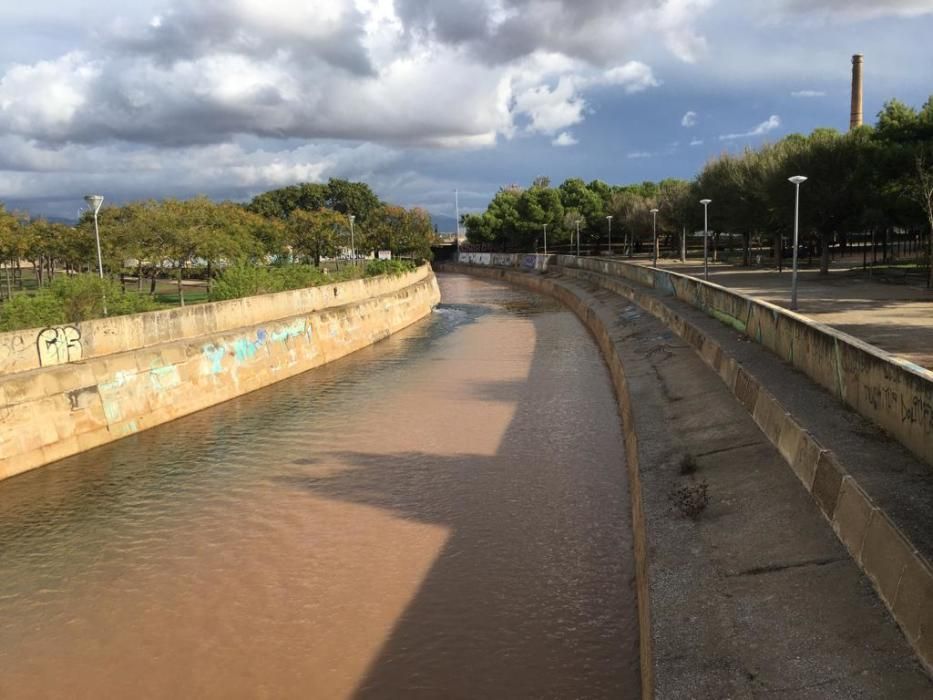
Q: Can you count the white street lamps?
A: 8